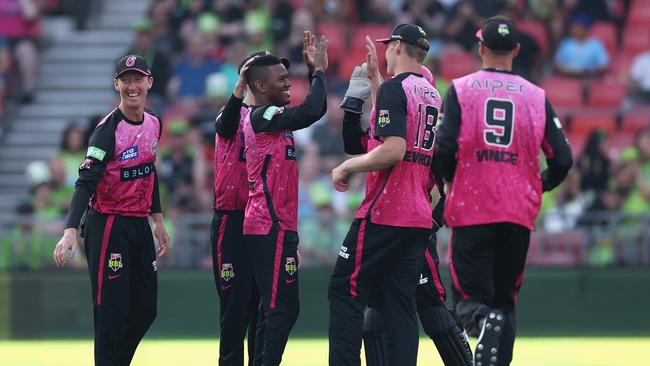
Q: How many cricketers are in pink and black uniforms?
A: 6